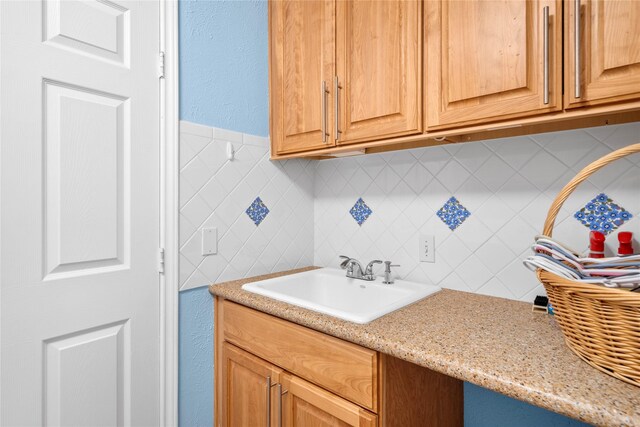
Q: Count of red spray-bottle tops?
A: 2